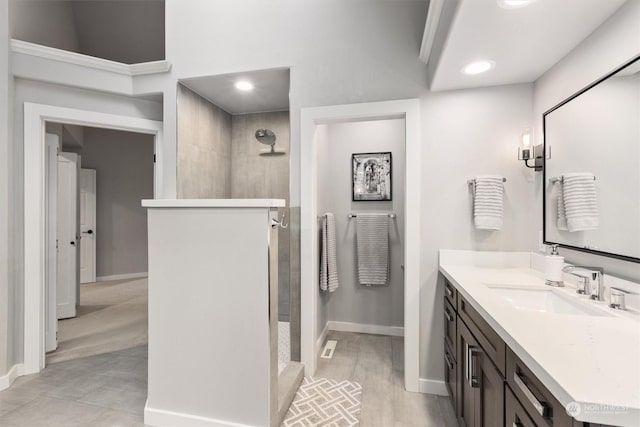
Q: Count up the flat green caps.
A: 0